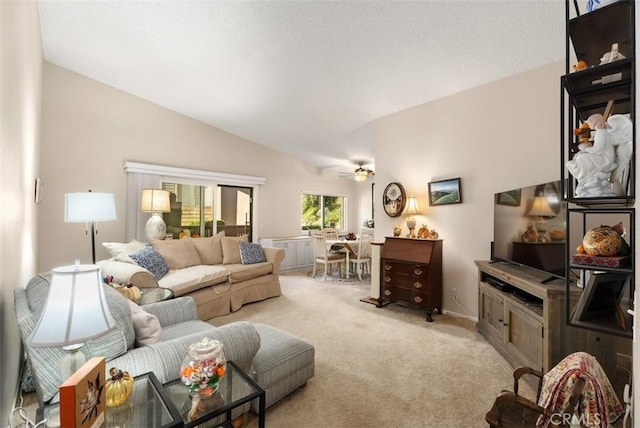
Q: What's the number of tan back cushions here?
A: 3